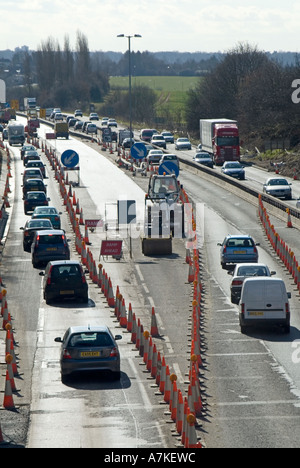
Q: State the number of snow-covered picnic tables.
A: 0